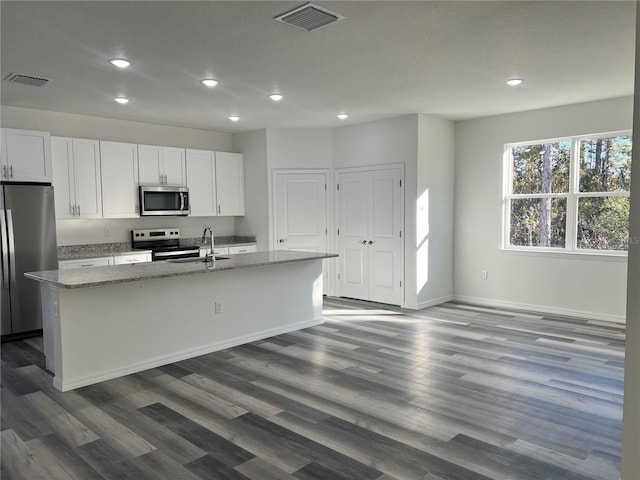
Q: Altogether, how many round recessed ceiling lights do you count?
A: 7